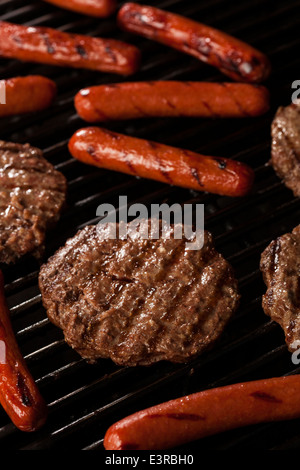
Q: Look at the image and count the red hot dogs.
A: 8